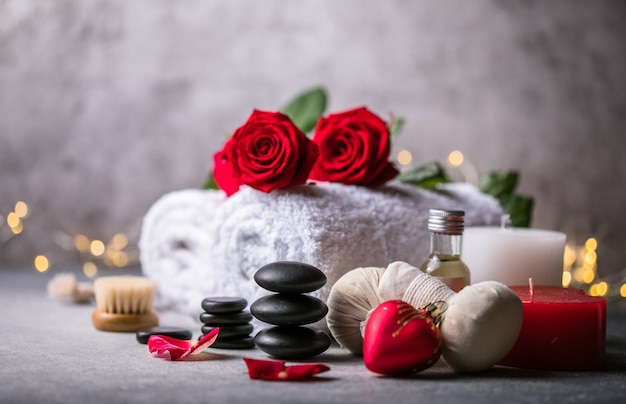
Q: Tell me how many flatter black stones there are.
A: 5